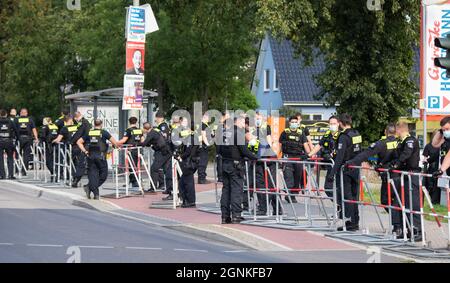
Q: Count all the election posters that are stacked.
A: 3